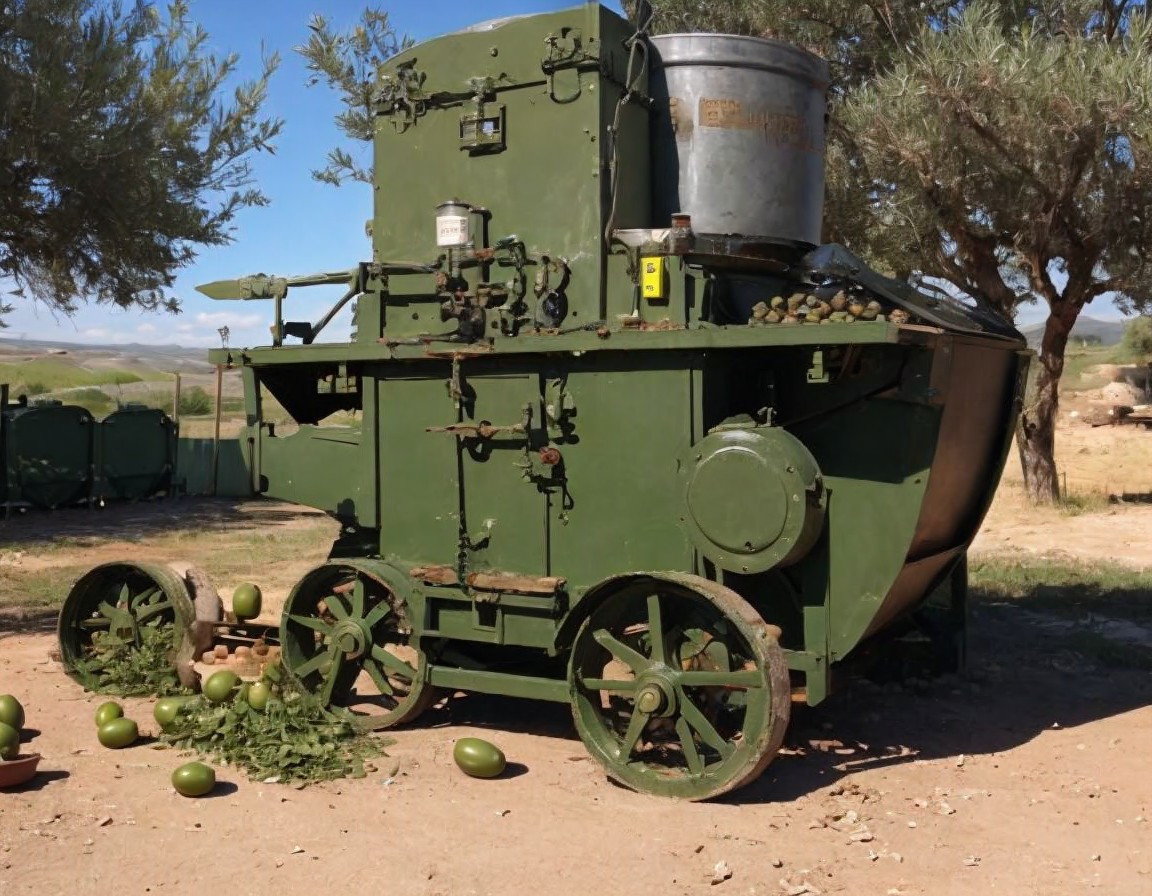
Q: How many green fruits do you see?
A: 10